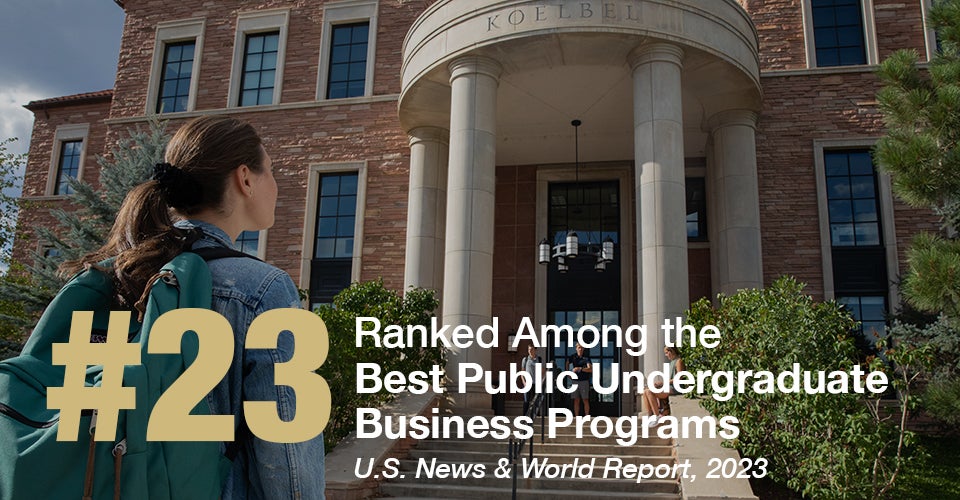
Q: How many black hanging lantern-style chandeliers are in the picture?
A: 1